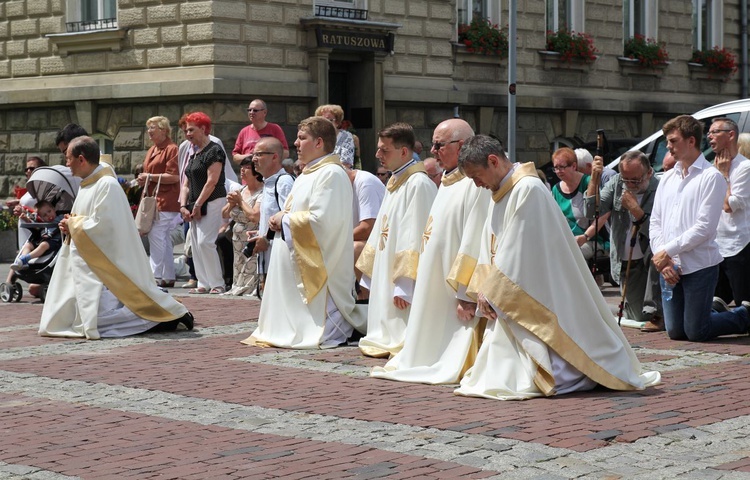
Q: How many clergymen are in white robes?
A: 5